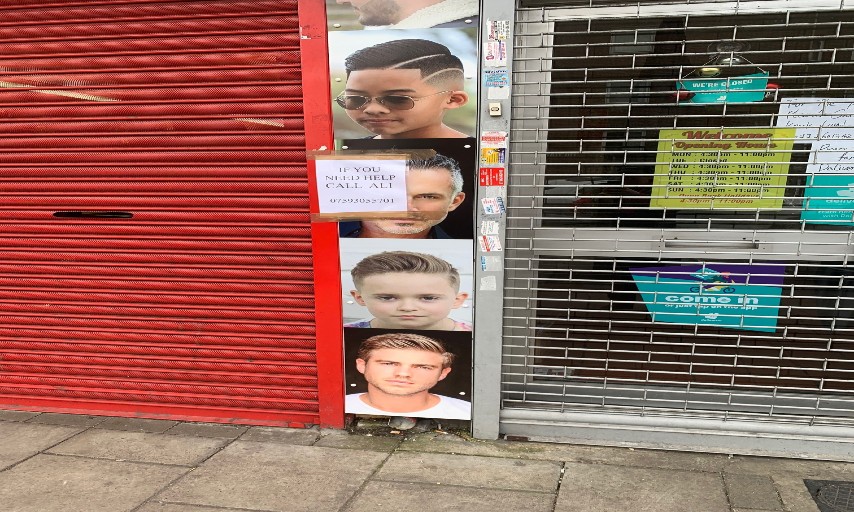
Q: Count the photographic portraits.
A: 5